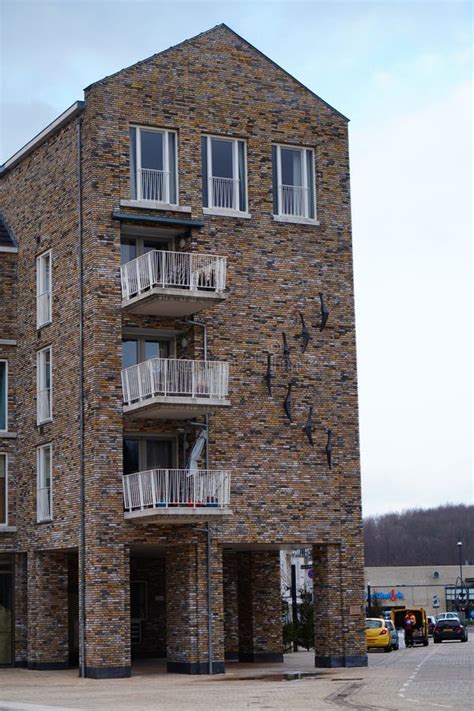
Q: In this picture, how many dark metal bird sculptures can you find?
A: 7